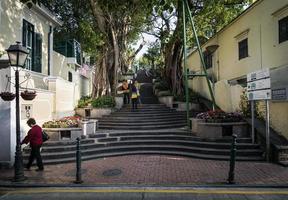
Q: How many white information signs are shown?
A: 3